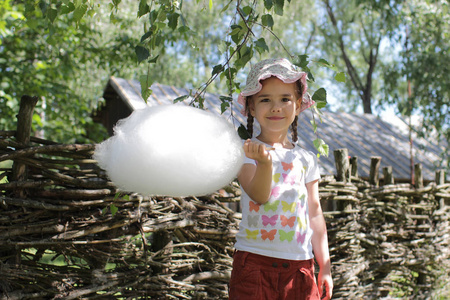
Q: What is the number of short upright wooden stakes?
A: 7